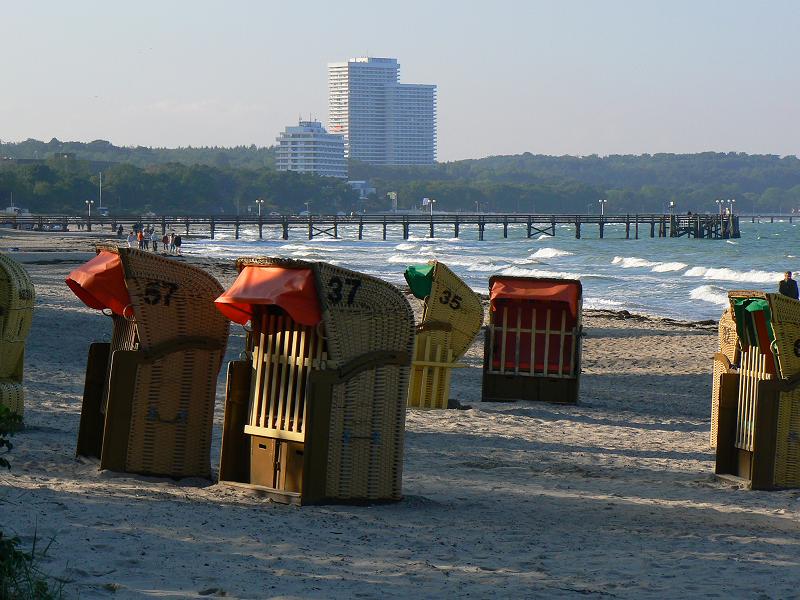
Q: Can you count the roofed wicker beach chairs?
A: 7